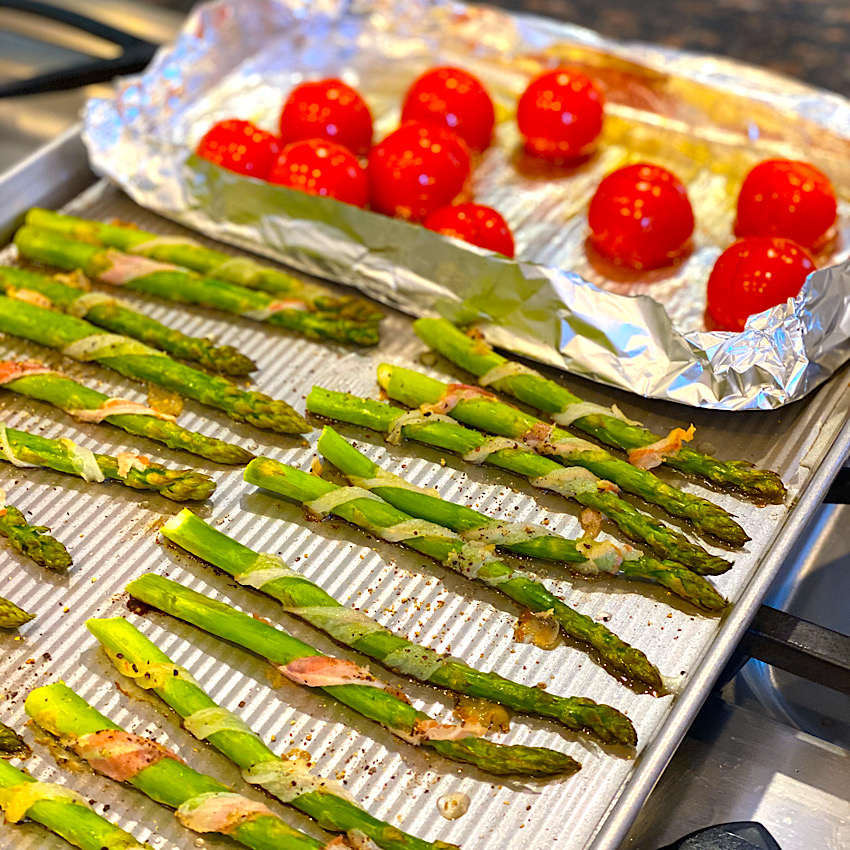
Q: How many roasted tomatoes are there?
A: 10